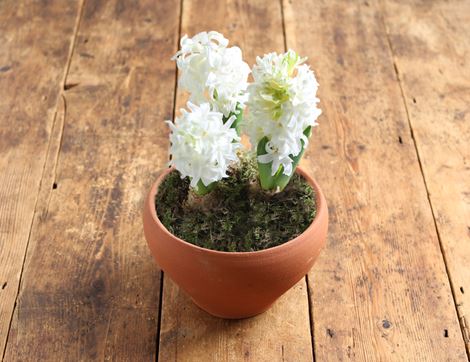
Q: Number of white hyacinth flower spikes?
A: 3